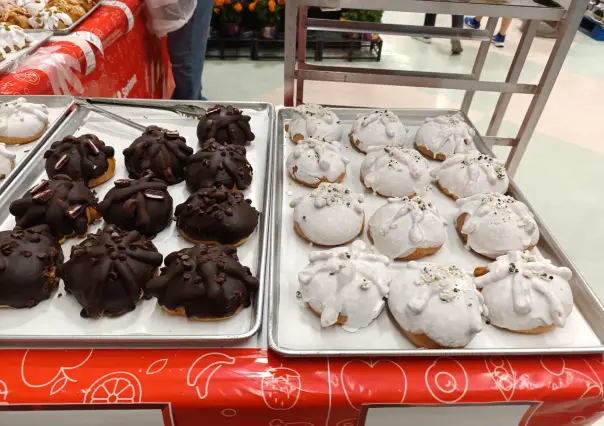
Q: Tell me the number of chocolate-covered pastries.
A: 10